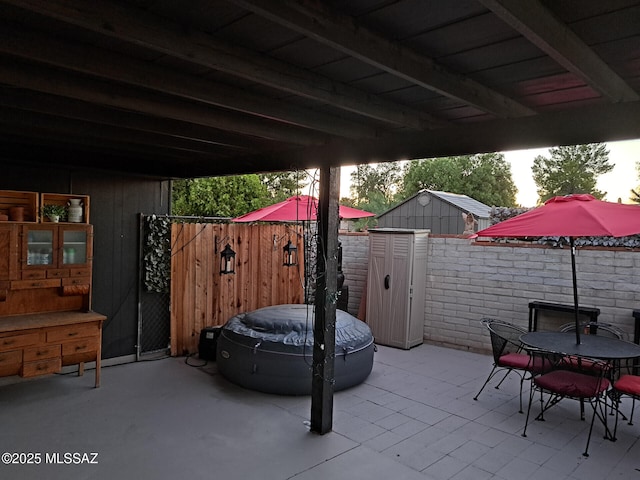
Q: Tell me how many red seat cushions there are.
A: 4